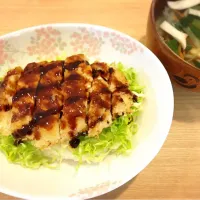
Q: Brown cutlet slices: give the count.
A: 6